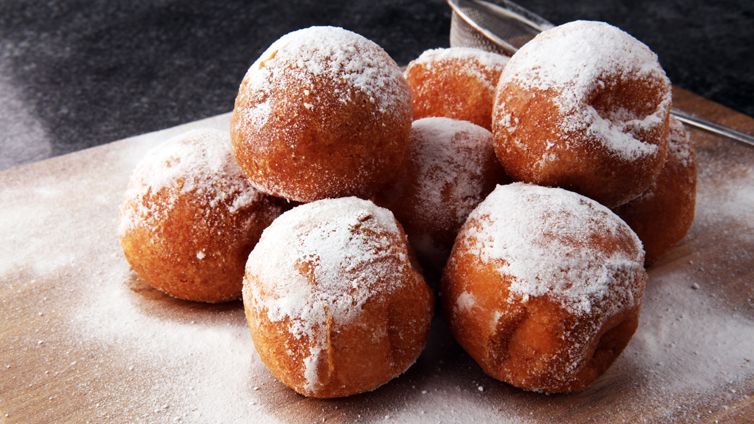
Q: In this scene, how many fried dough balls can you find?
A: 8